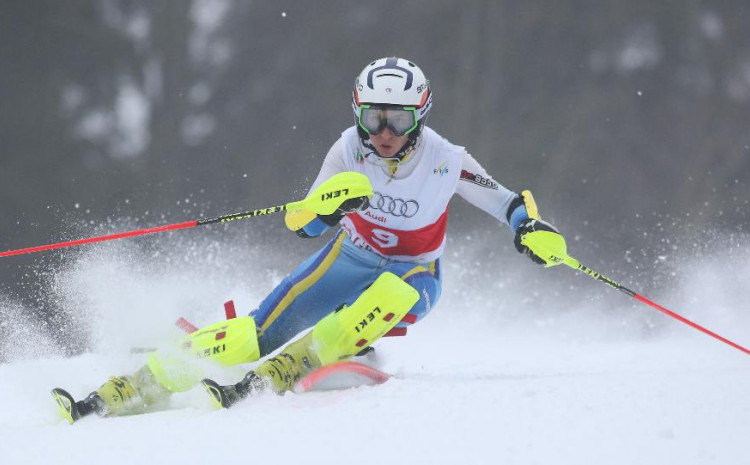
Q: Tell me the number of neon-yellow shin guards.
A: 2